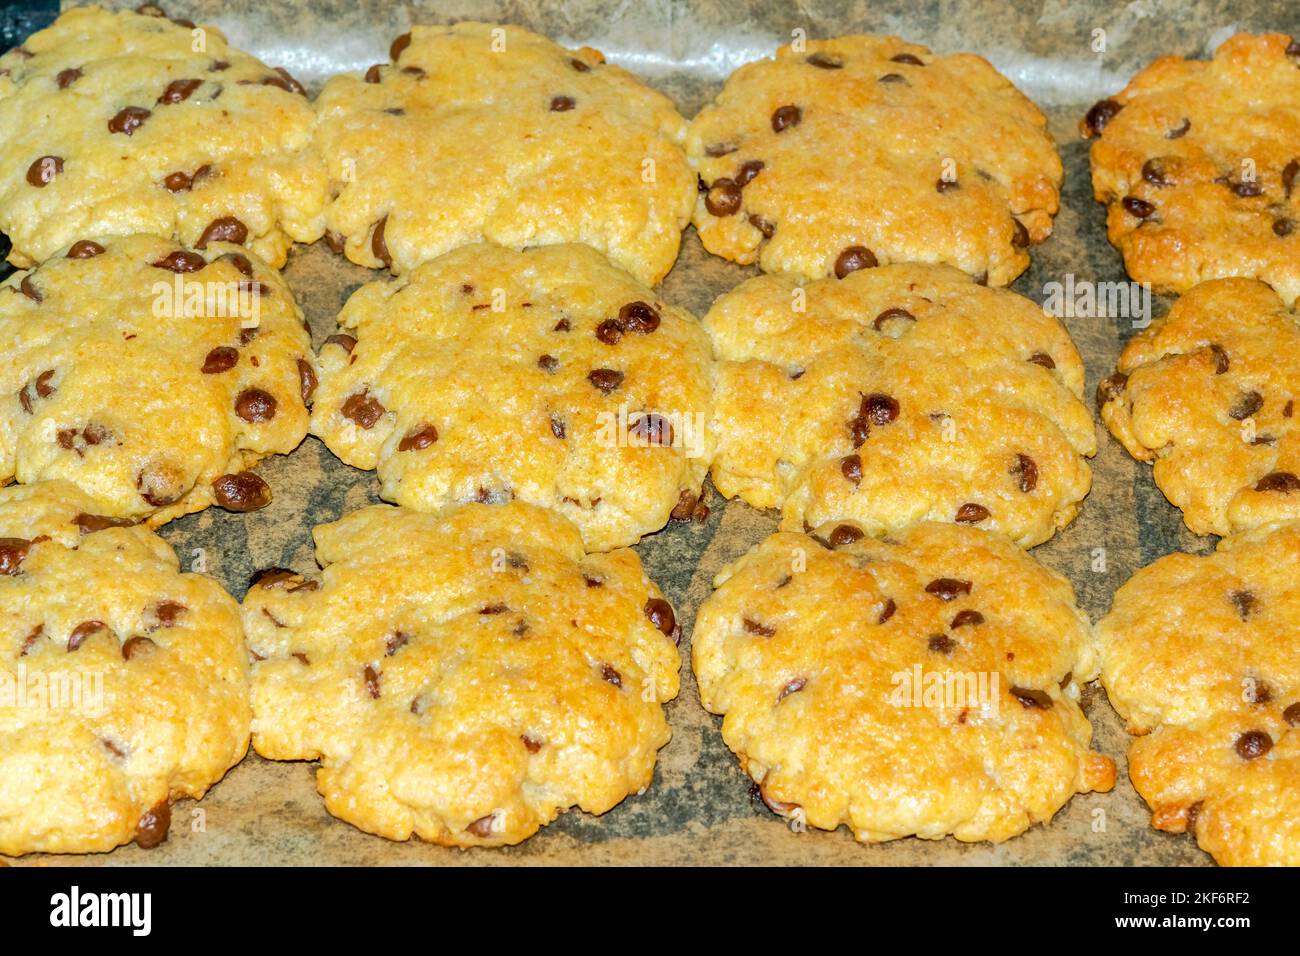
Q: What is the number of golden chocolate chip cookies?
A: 12